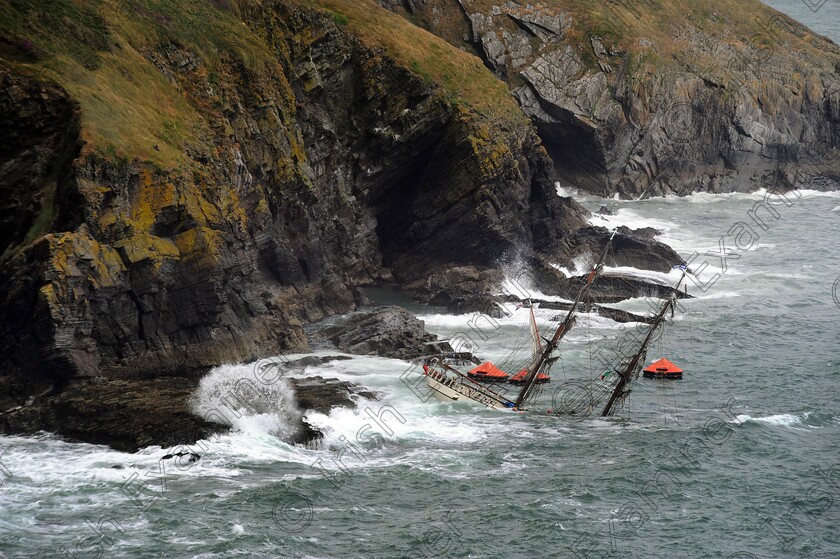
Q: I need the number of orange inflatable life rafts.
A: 3